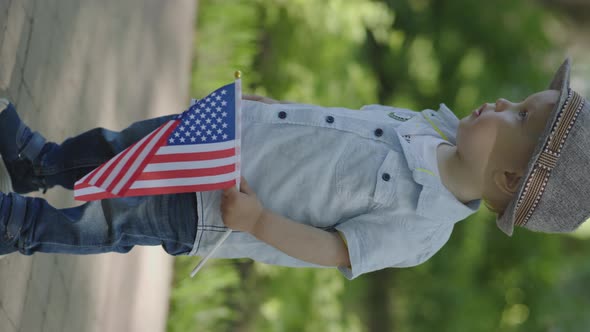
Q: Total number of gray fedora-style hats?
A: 1